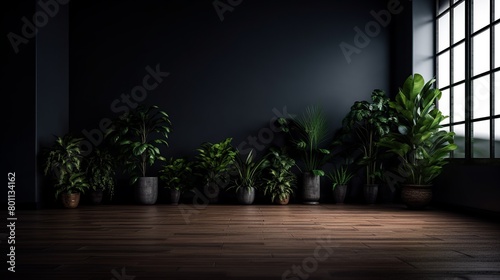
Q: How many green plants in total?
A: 11